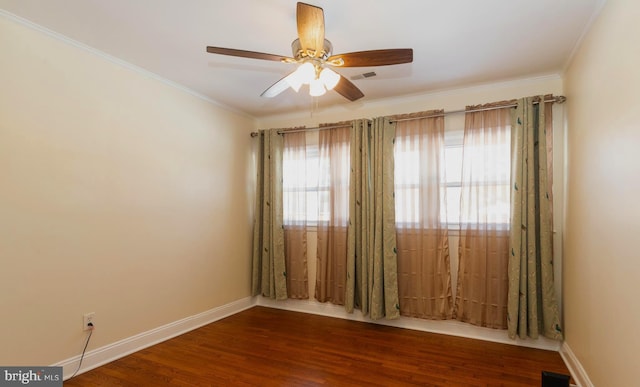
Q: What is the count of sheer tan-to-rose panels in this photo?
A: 4